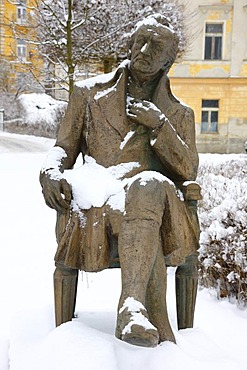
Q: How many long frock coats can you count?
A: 1